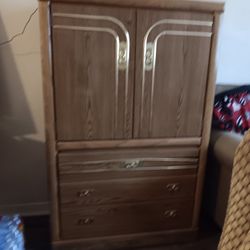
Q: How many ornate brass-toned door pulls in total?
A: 2